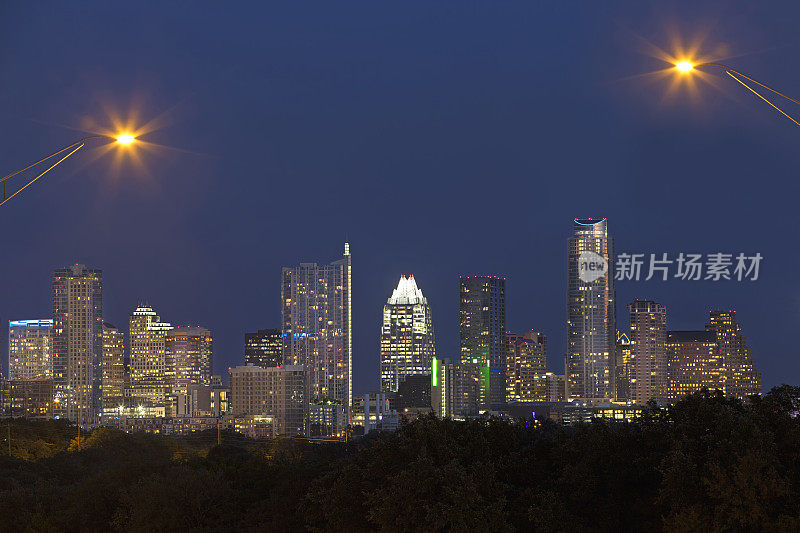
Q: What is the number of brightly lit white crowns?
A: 1